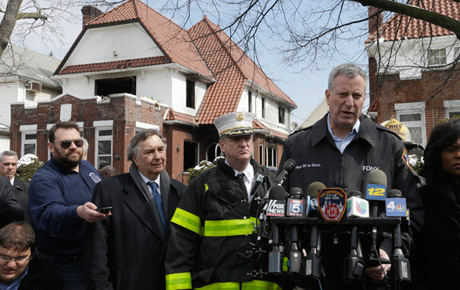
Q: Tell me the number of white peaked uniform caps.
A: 1